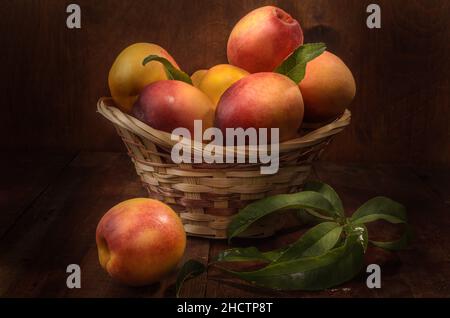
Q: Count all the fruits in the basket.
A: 7